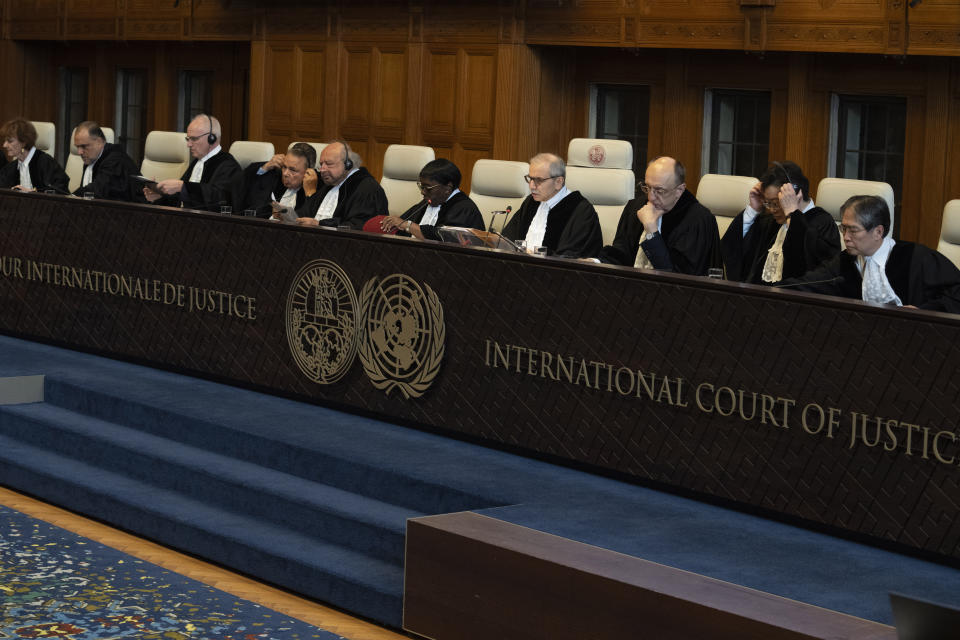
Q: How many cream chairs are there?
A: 11